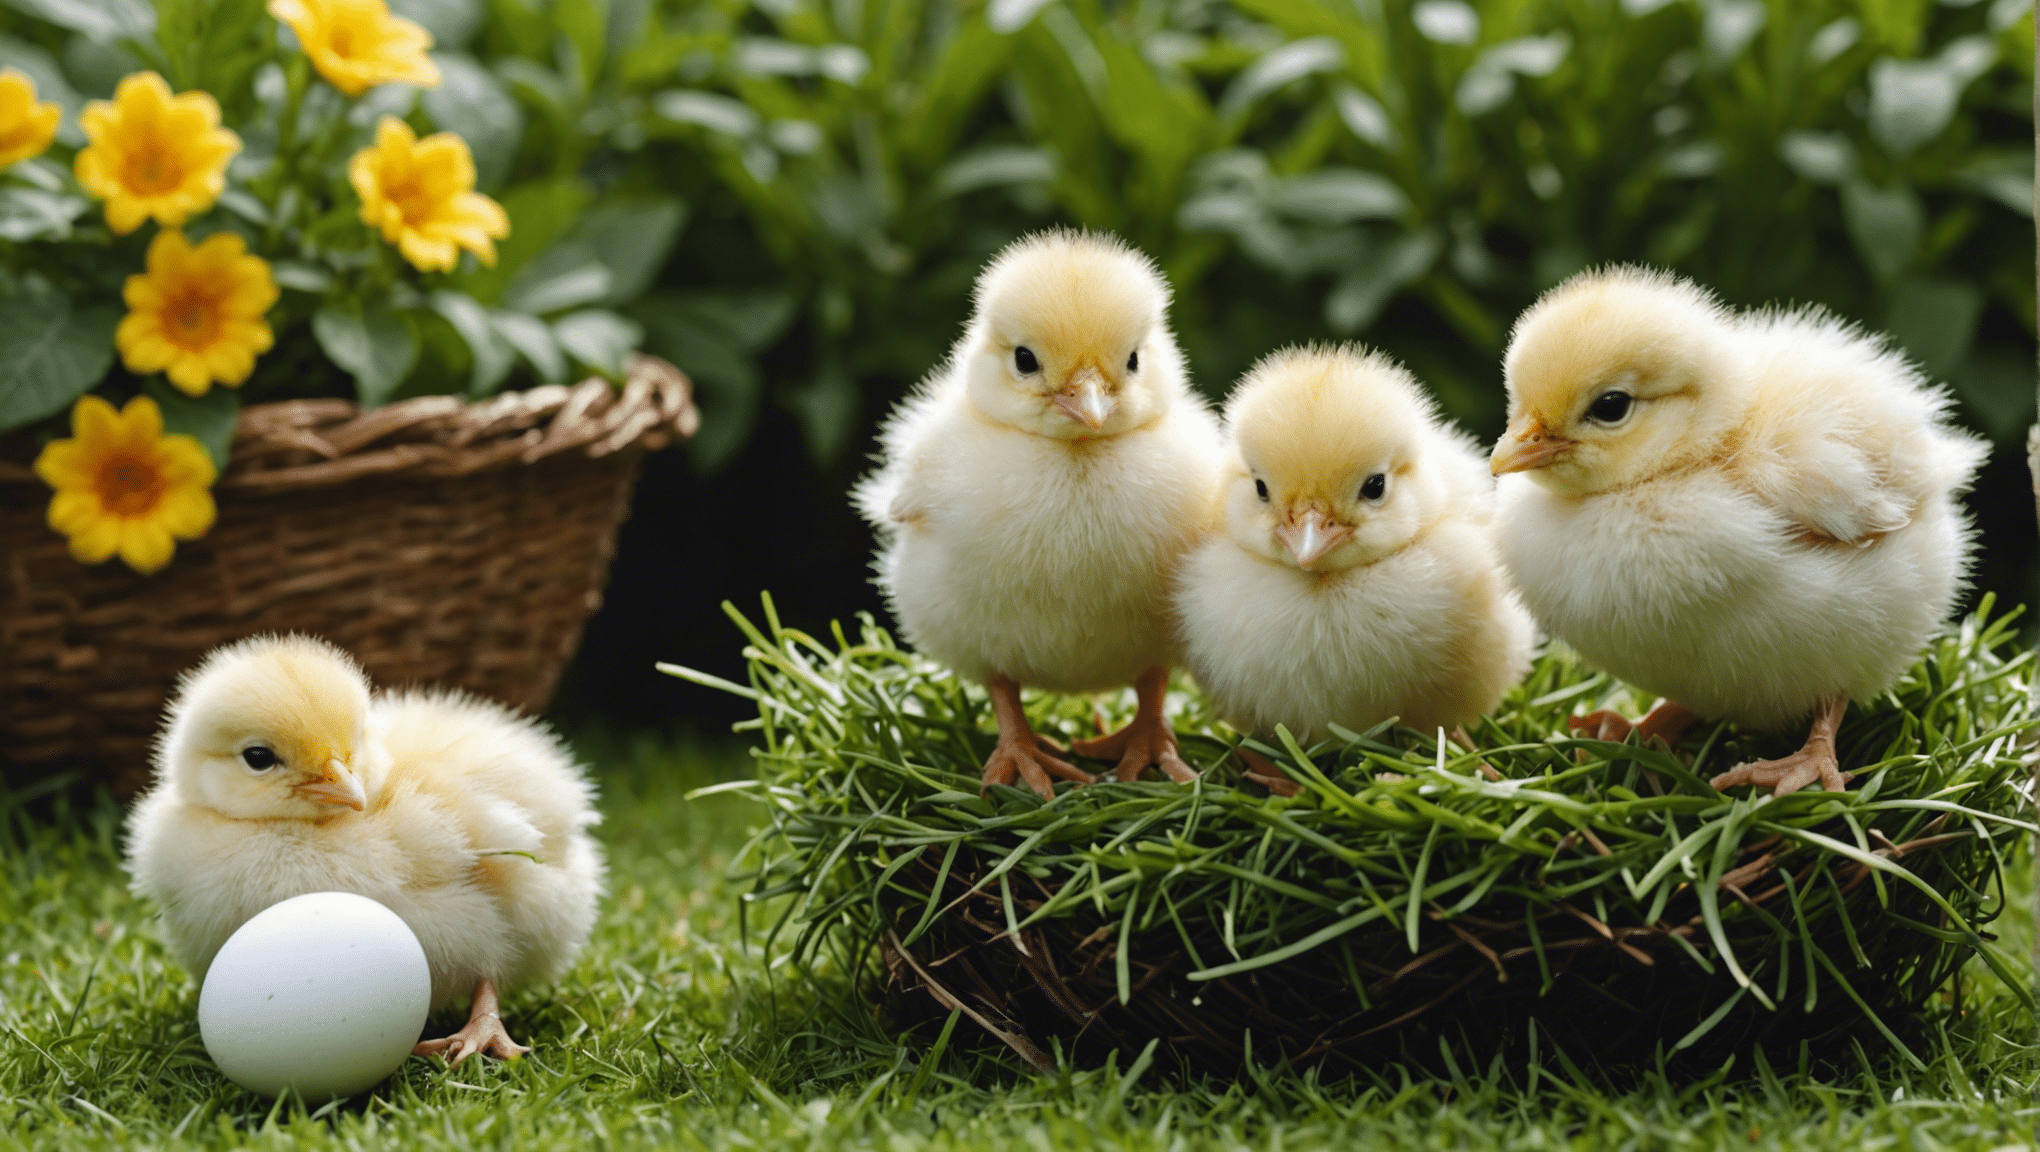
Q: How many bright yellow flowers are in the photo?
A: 6